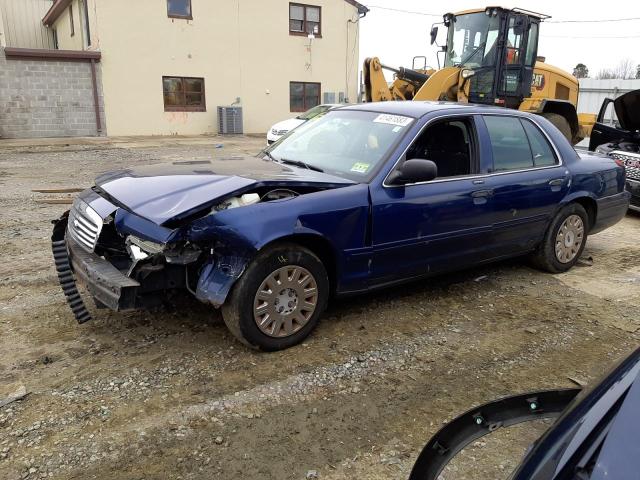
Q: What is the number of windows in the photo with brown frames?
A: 4